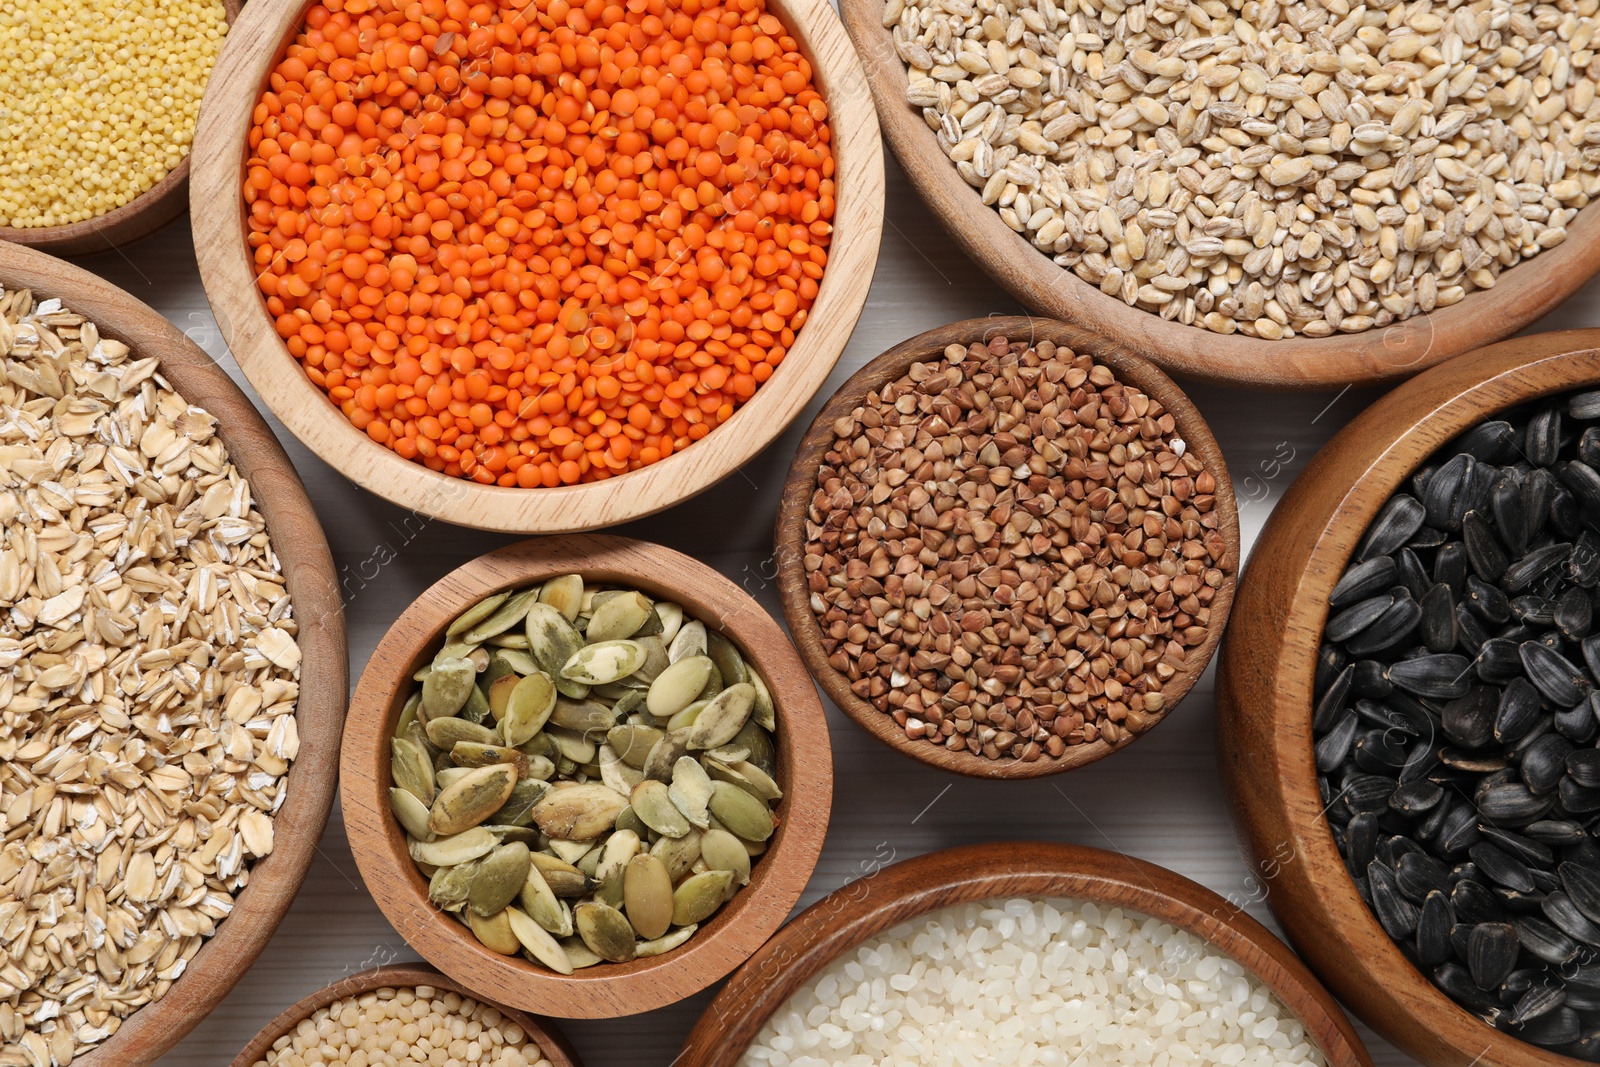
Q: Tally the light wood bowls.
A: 1